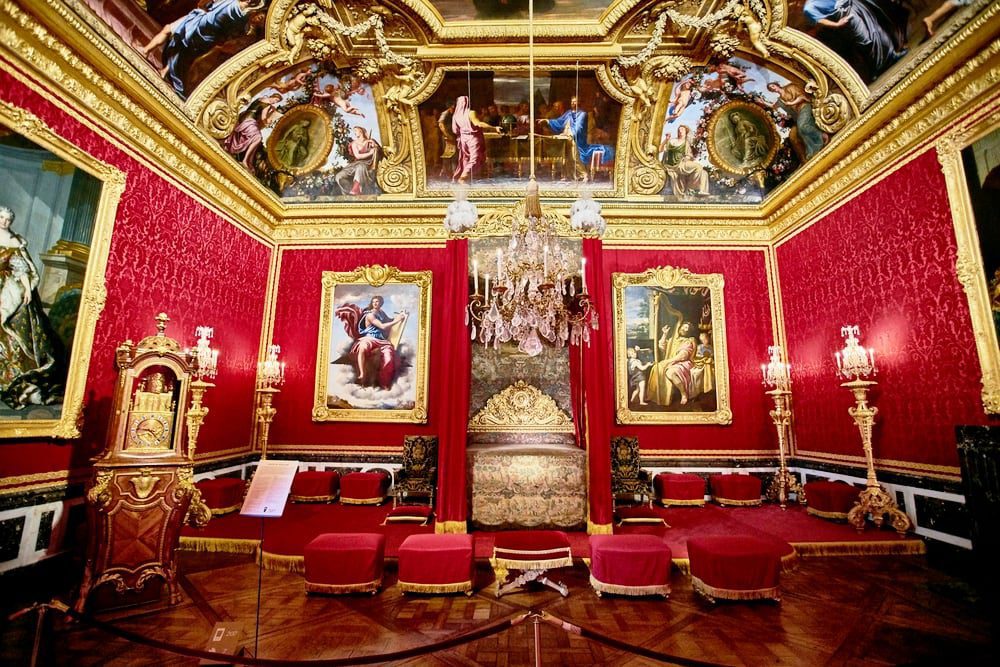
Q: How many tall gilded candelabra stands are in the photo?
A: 4